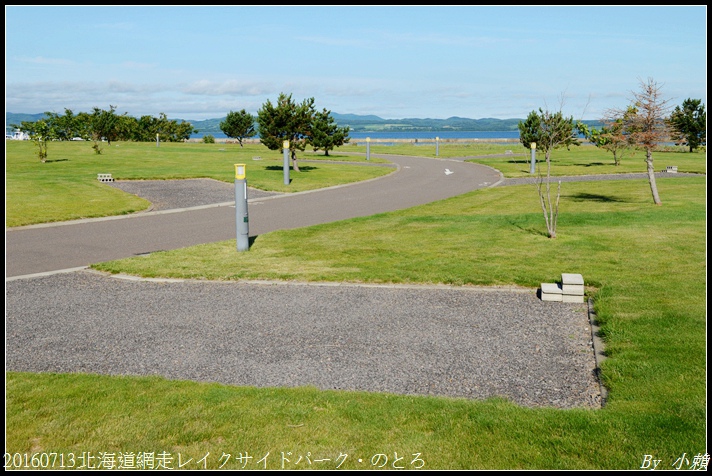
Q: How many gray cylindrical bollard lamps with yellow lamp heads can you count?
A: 6